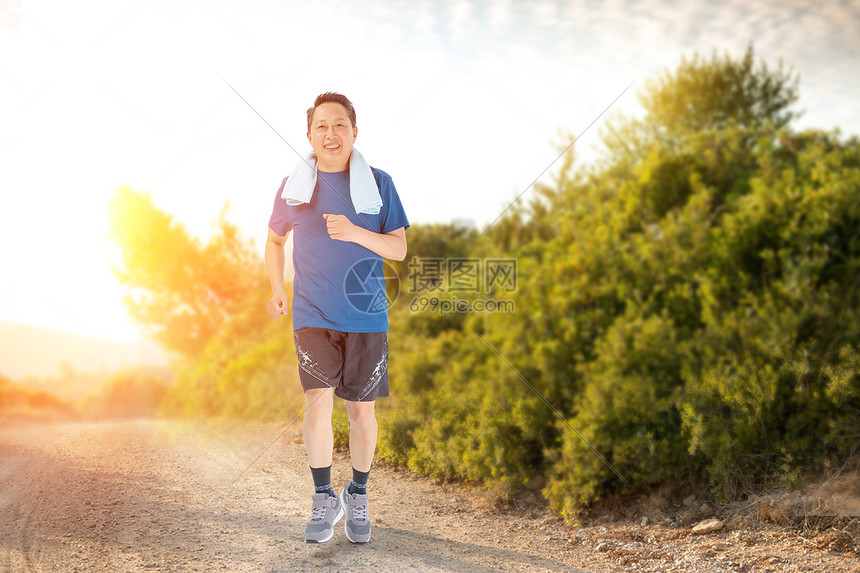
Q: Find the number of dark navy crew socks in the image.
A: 2